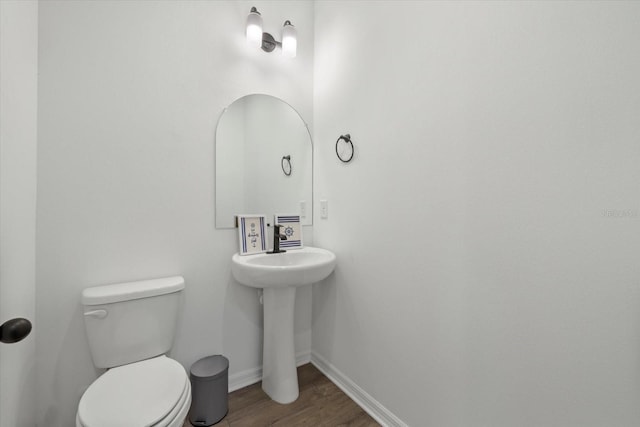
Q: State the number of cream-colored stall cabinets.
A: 0